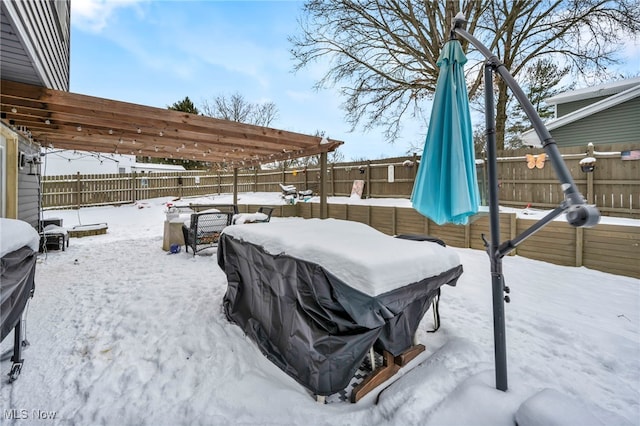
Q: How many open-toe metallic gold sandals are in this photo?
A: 0